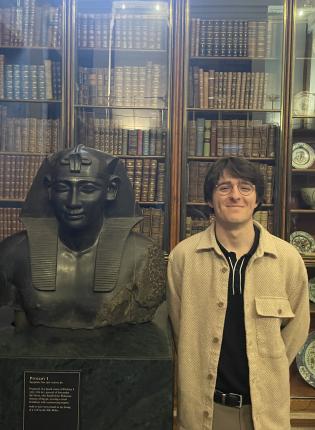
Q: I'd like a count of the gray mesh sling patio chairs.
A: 0